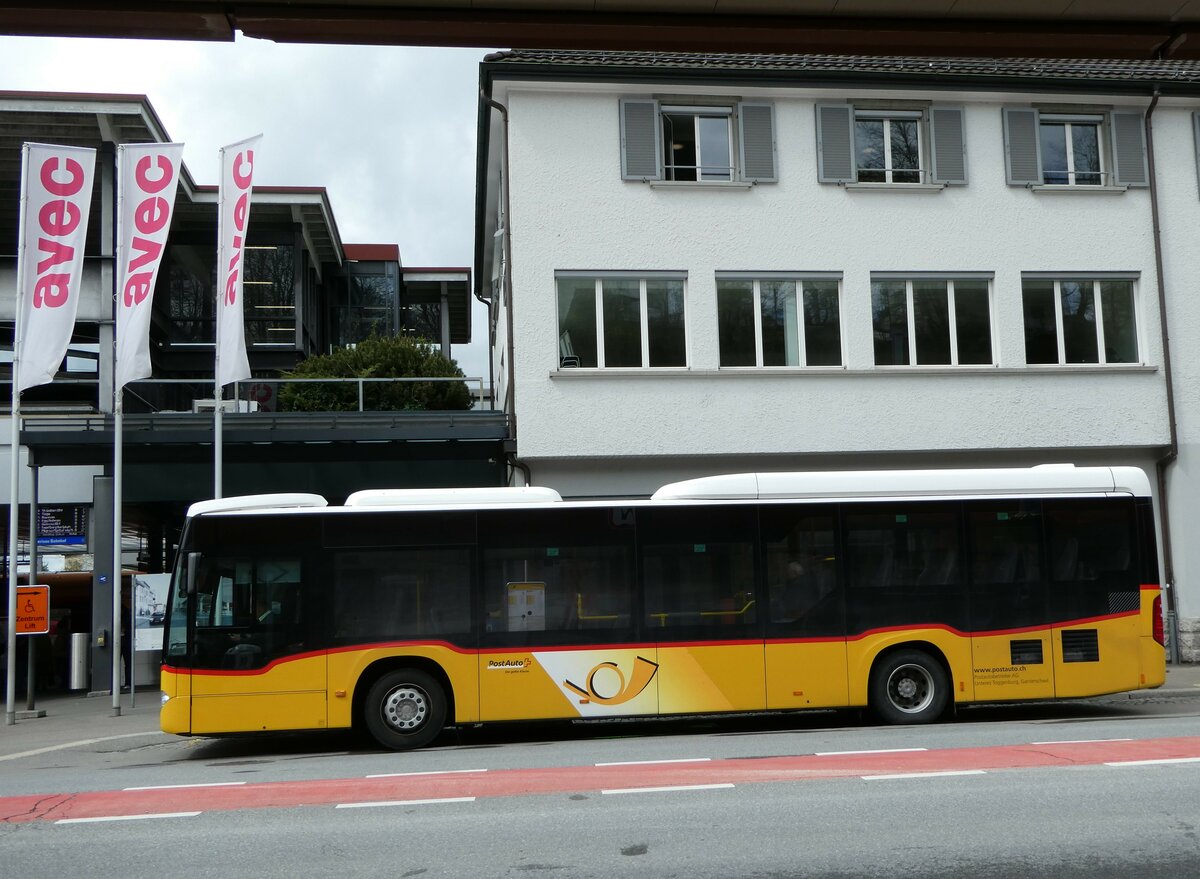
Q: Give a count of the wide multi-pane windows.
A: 4